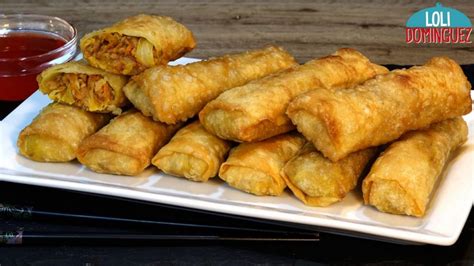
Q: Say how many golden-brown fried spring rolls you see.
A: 11